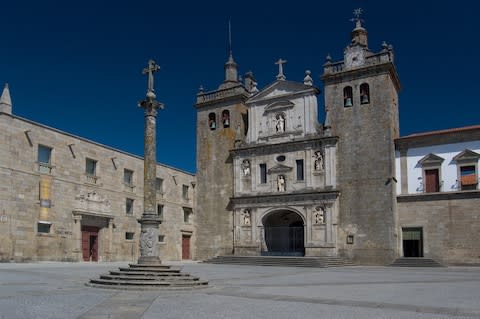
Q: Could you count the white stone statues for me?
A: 6